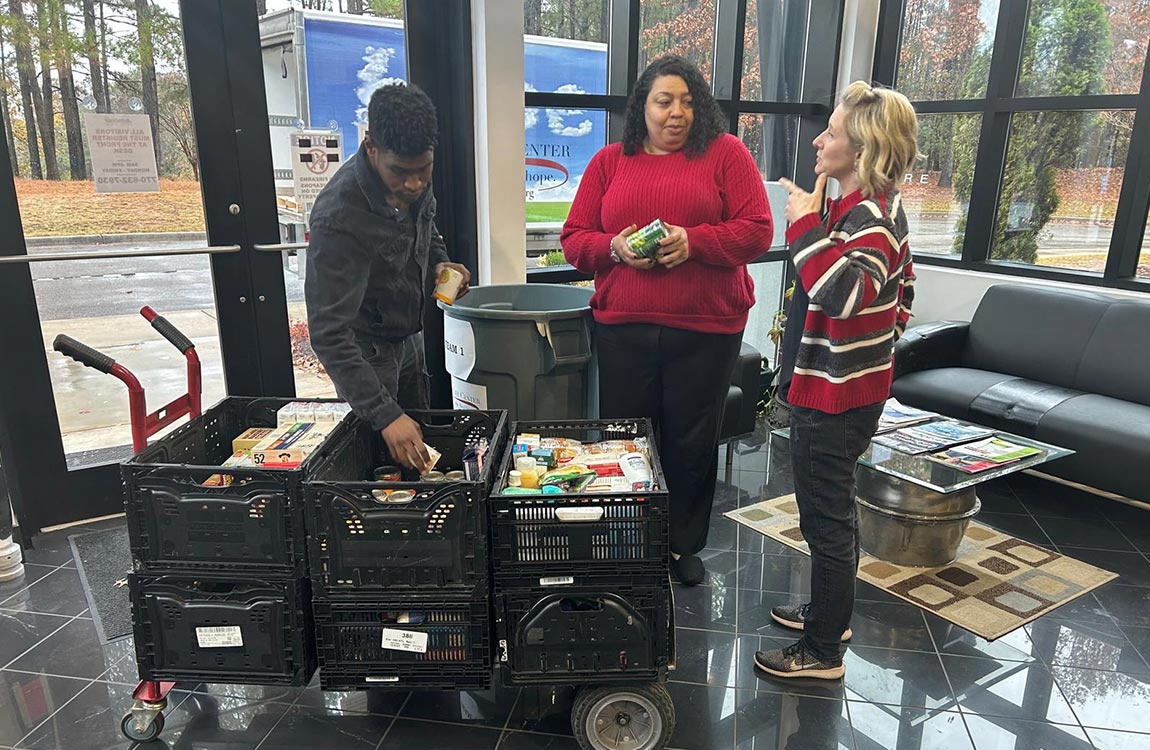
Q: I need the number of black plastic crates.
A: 6